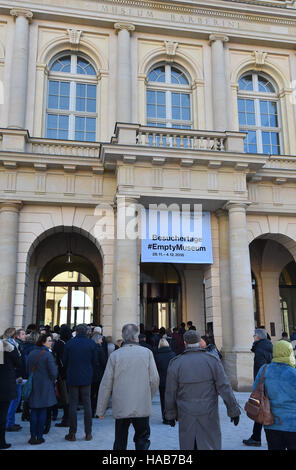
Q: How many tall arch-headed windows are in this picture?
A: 3